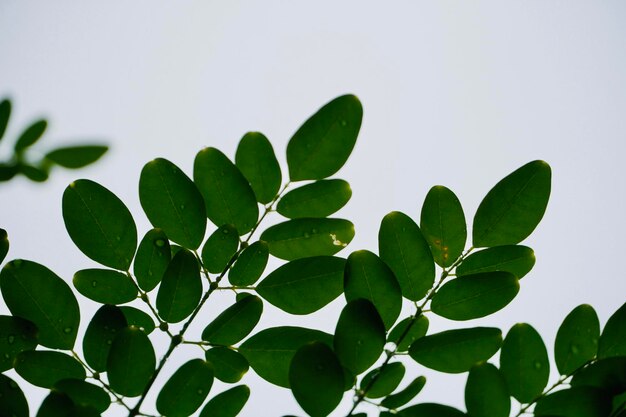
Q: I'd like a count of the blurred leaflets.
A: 5